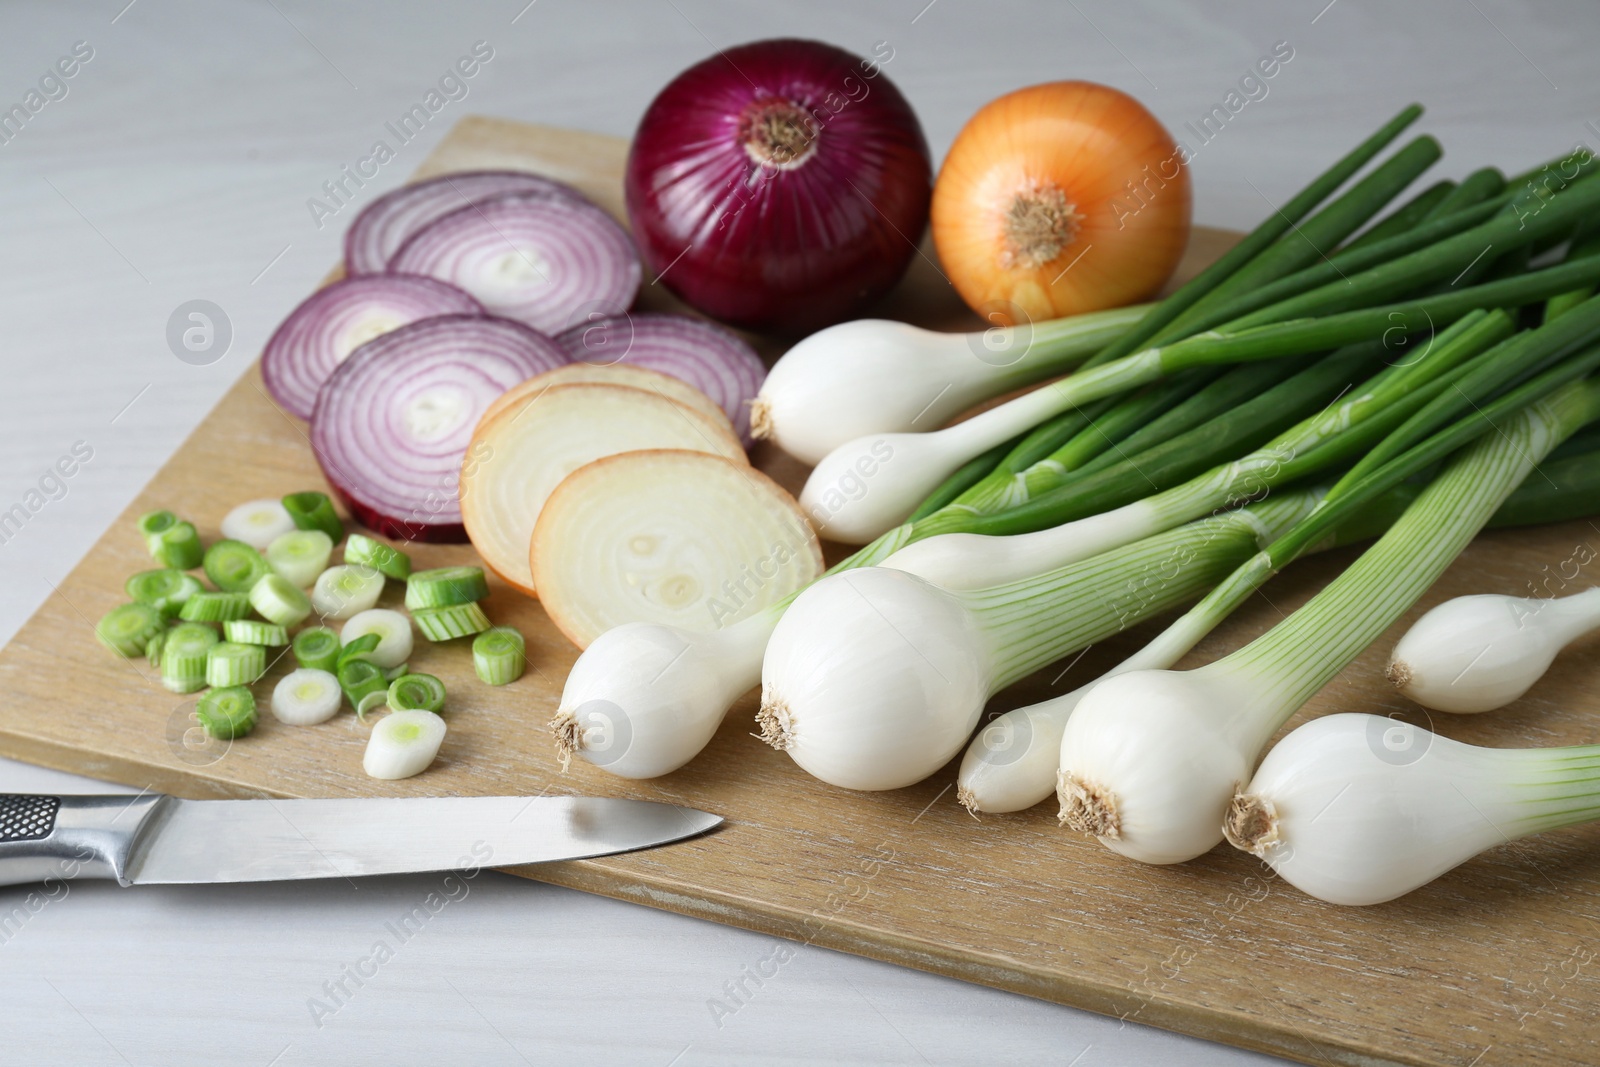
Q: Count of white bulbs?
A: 9